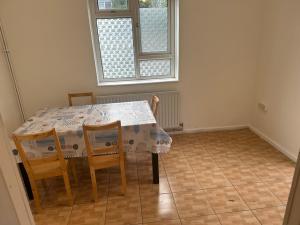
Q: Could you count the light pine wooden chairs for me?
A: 4